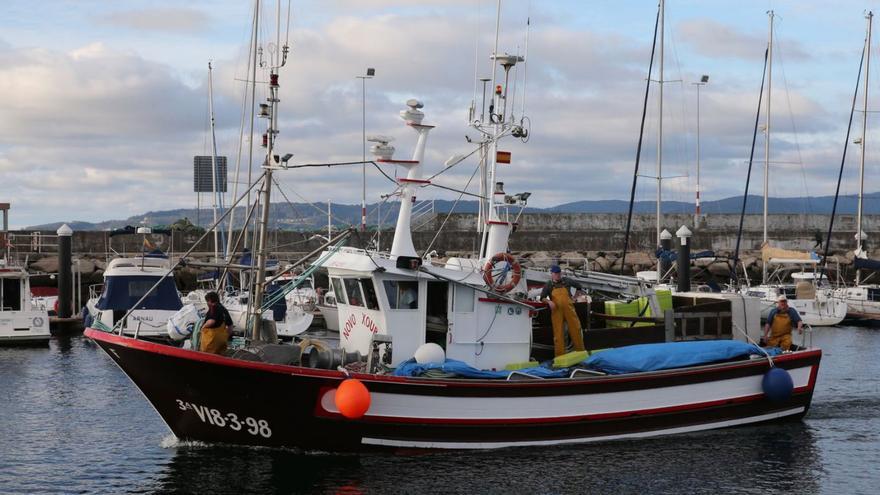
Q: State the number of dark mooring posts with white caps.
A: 3